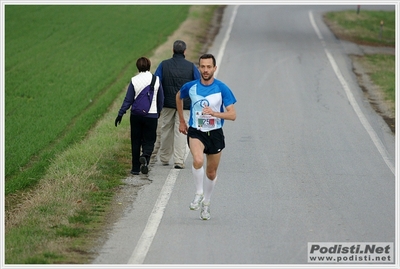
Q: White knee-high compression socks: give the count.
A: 2